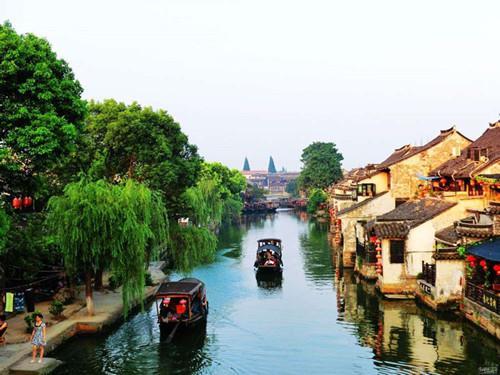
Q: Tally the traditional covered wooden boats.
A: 2